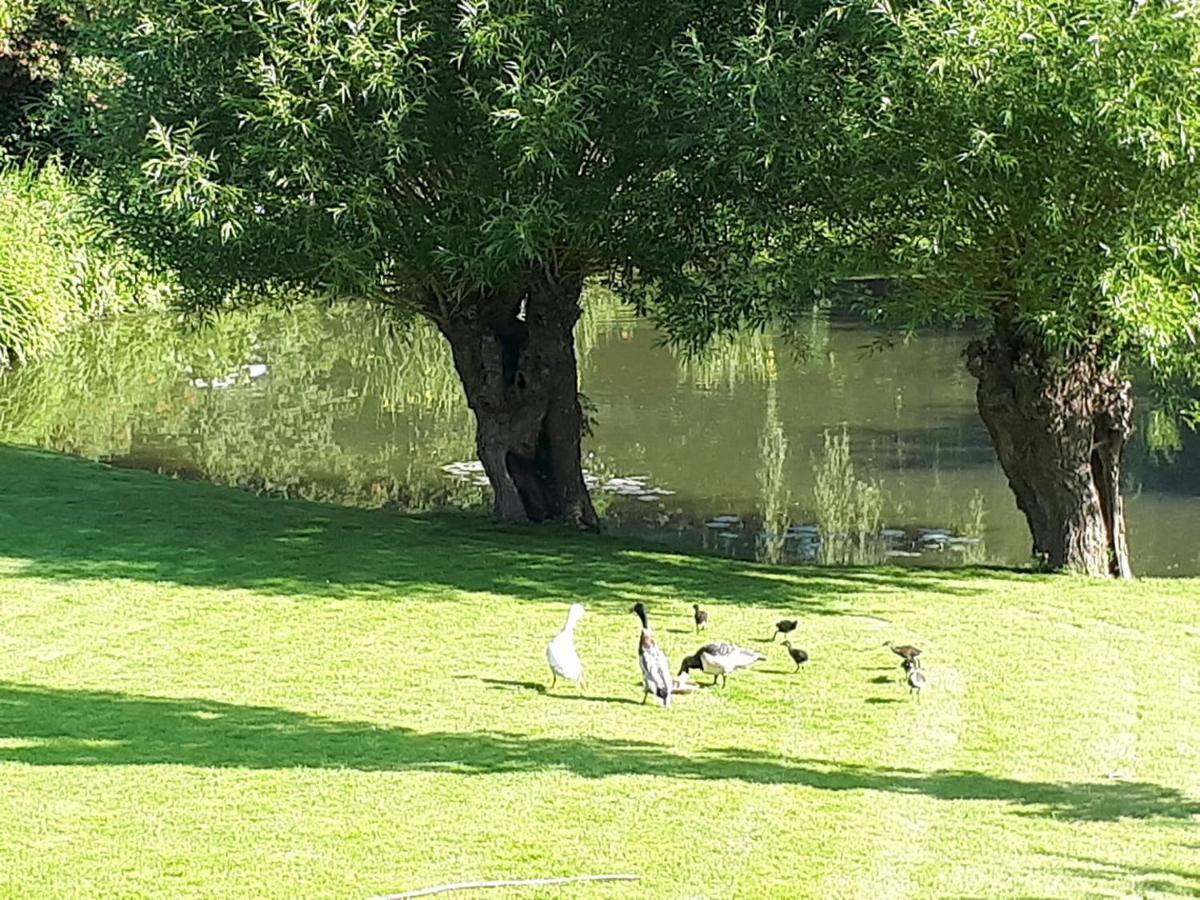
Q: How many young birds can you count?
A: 6